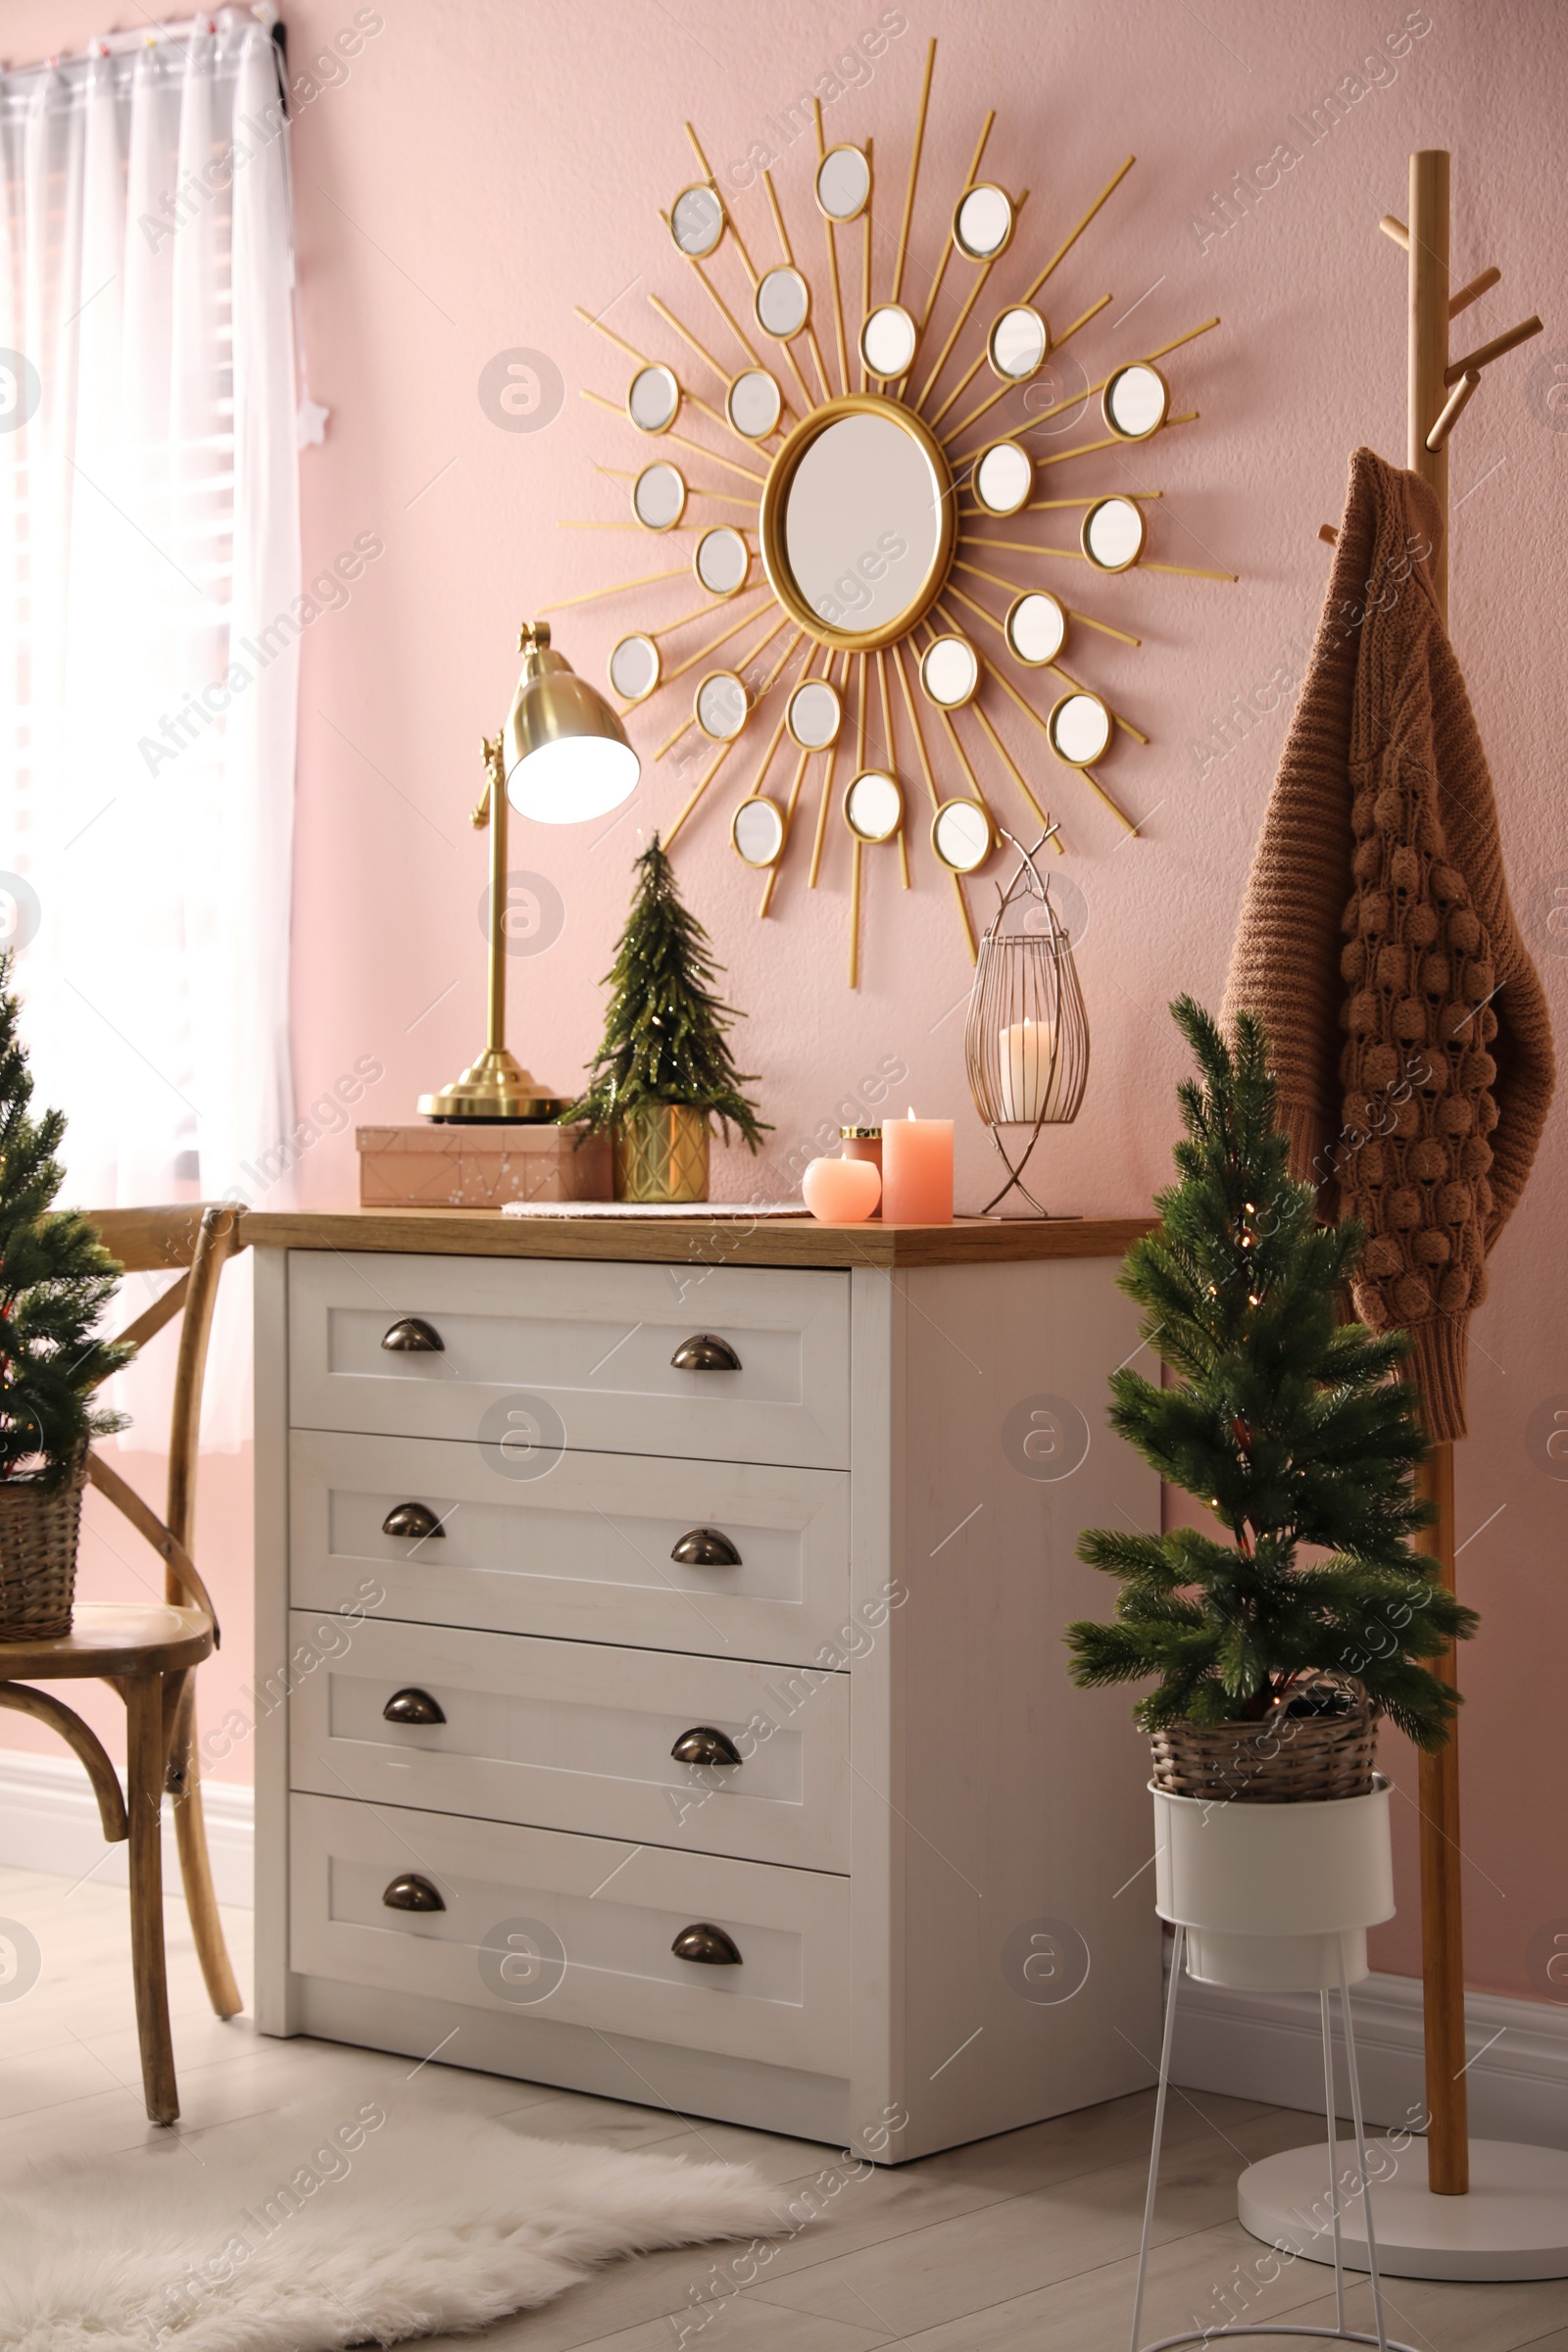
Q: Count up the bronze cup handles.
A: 8